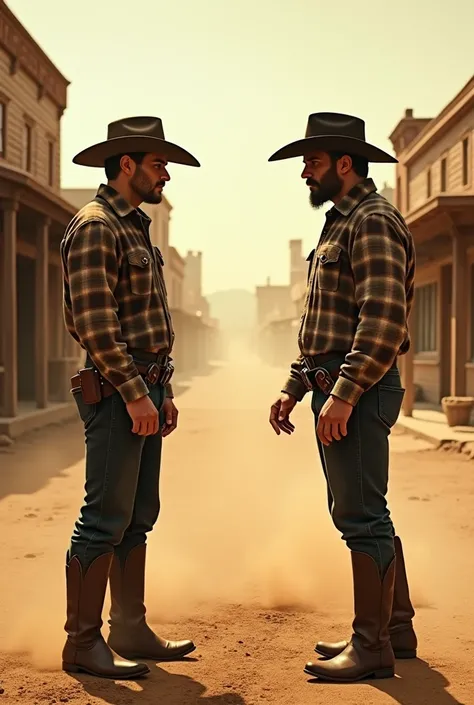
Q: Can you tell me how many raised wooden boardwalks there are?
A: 2